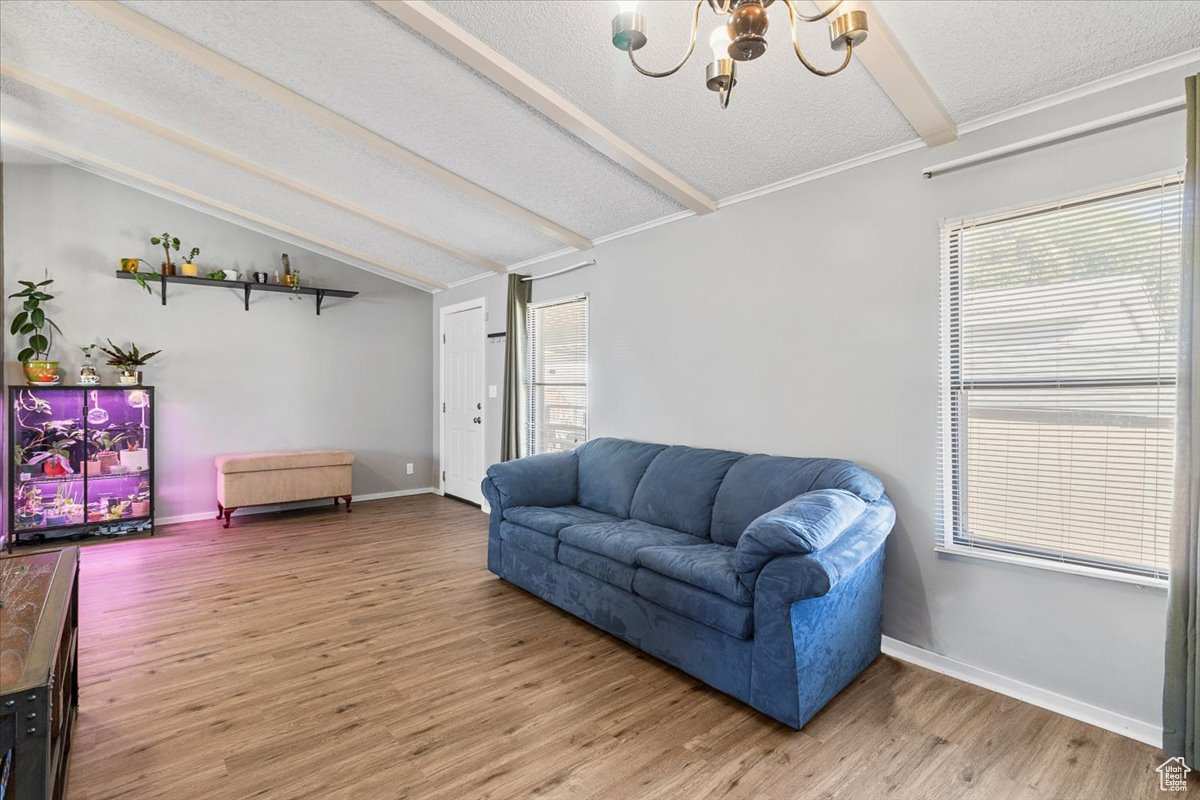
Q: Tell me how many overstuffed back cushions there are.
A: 3